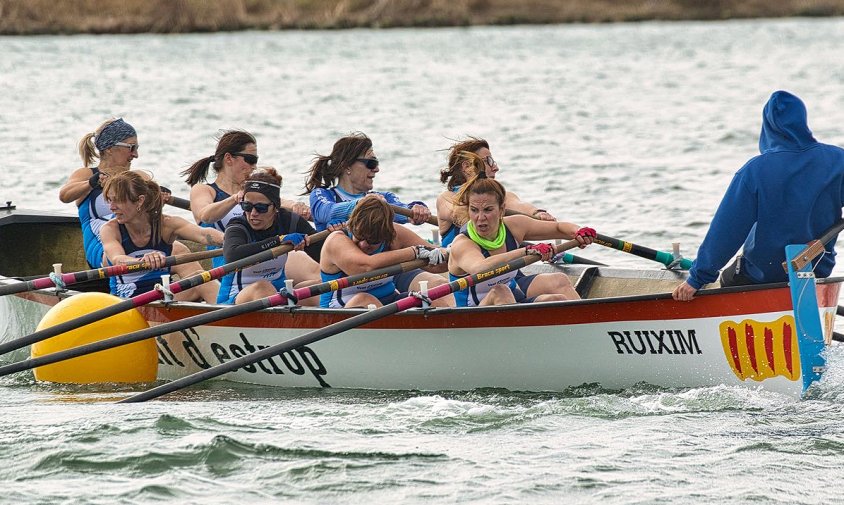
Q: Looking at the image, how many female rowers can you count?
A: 8